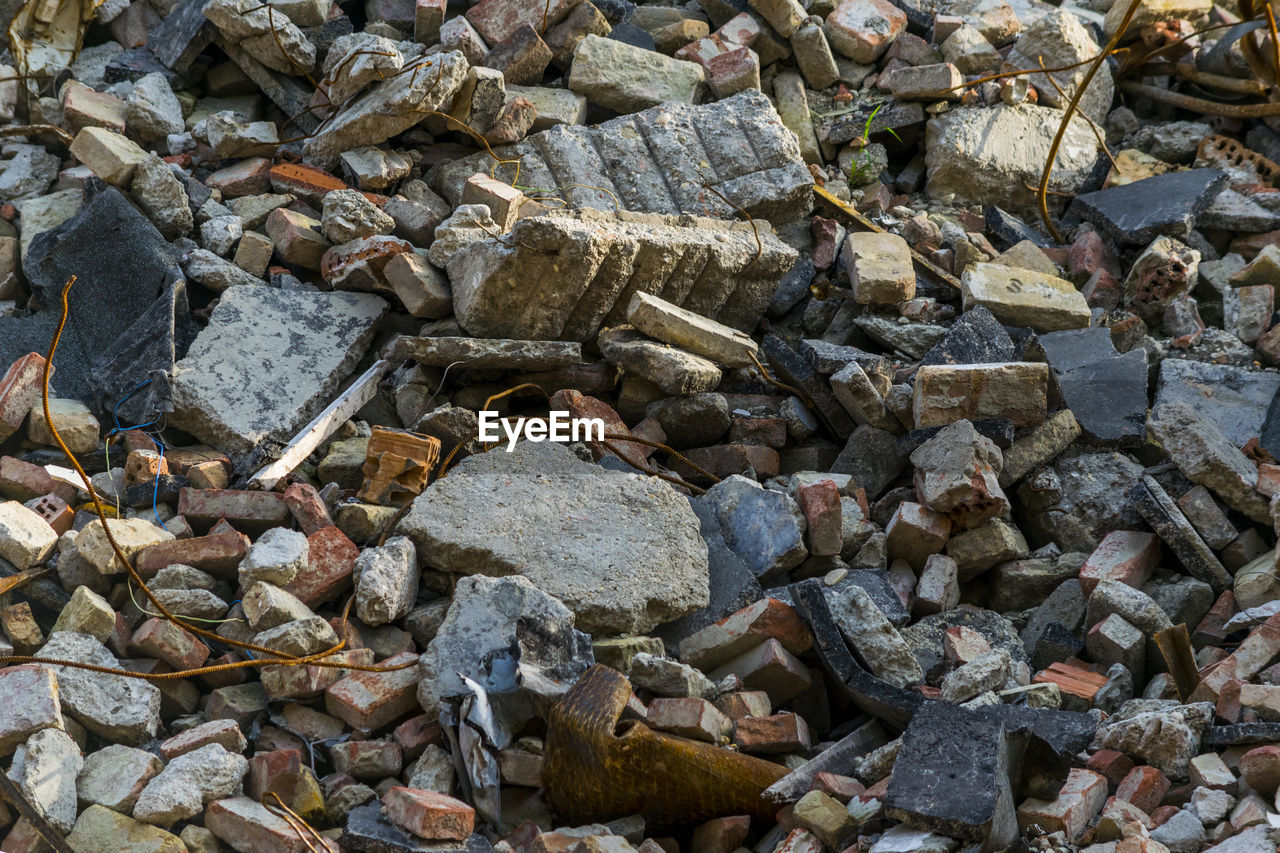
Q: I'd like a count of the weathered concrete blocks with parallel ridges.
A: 2